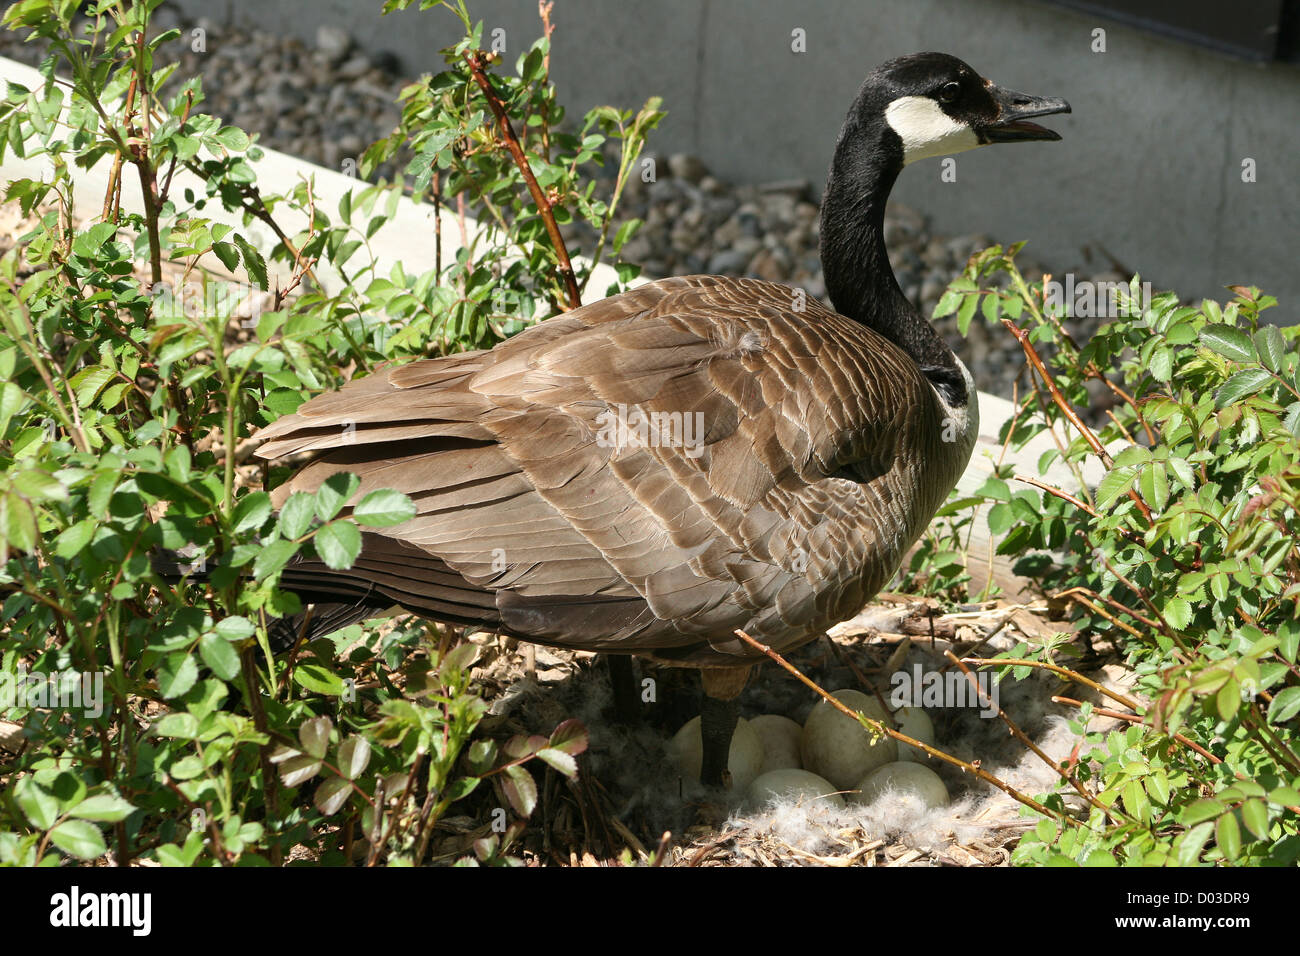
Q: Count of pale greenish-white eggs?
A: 6